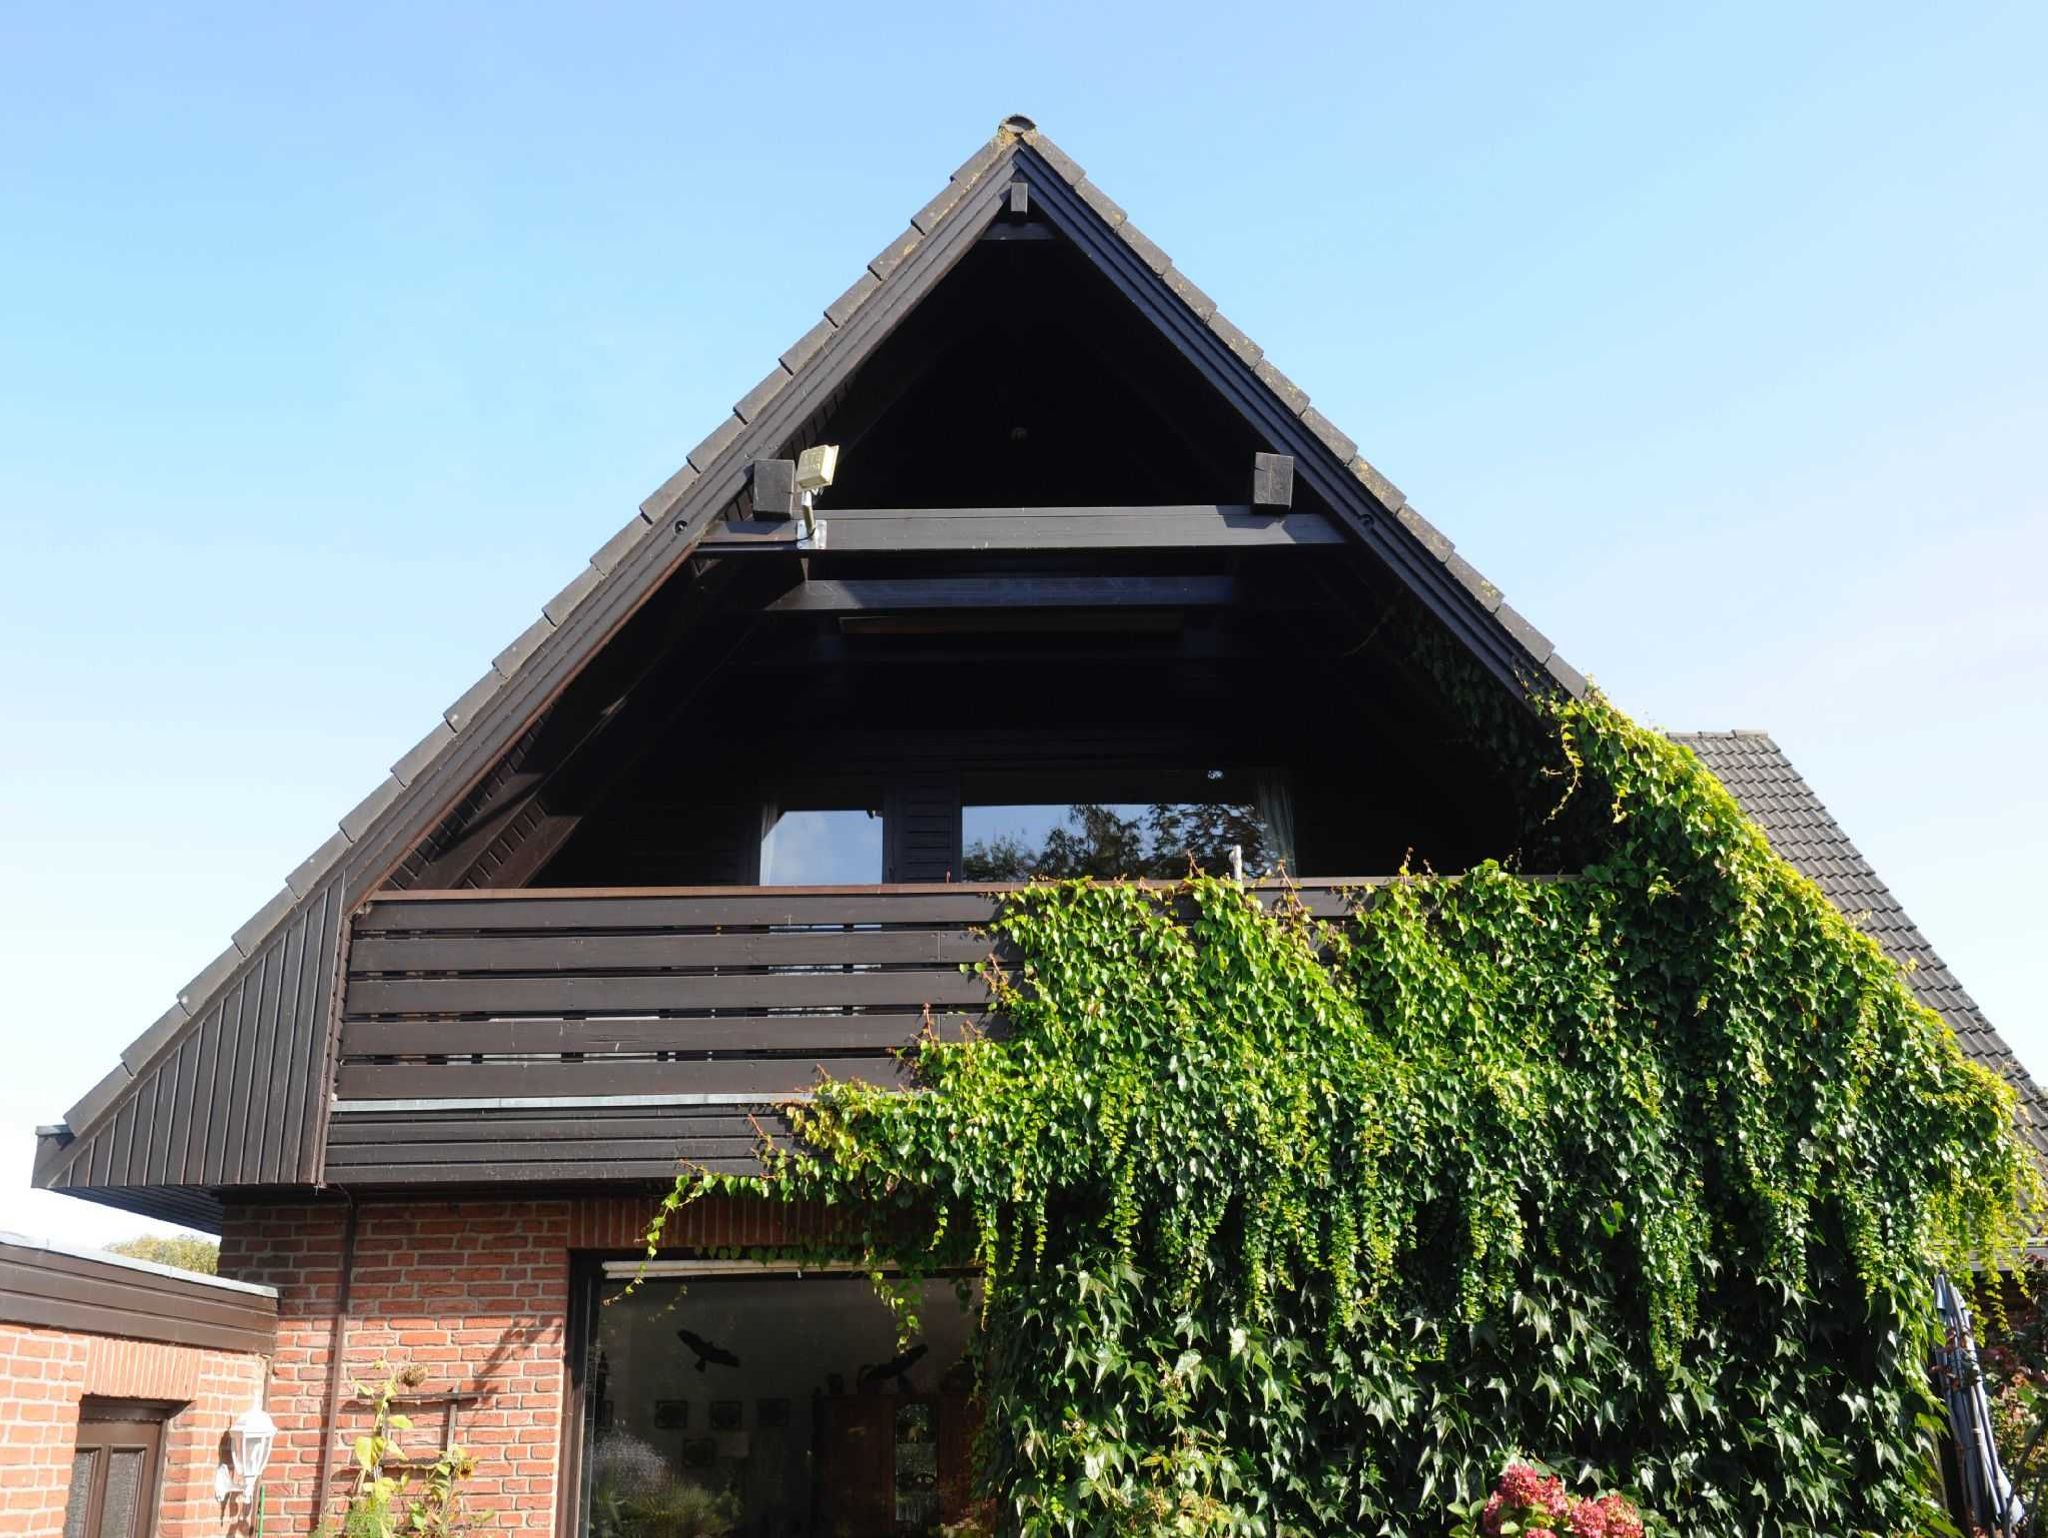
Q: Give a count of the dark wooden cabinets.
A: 1